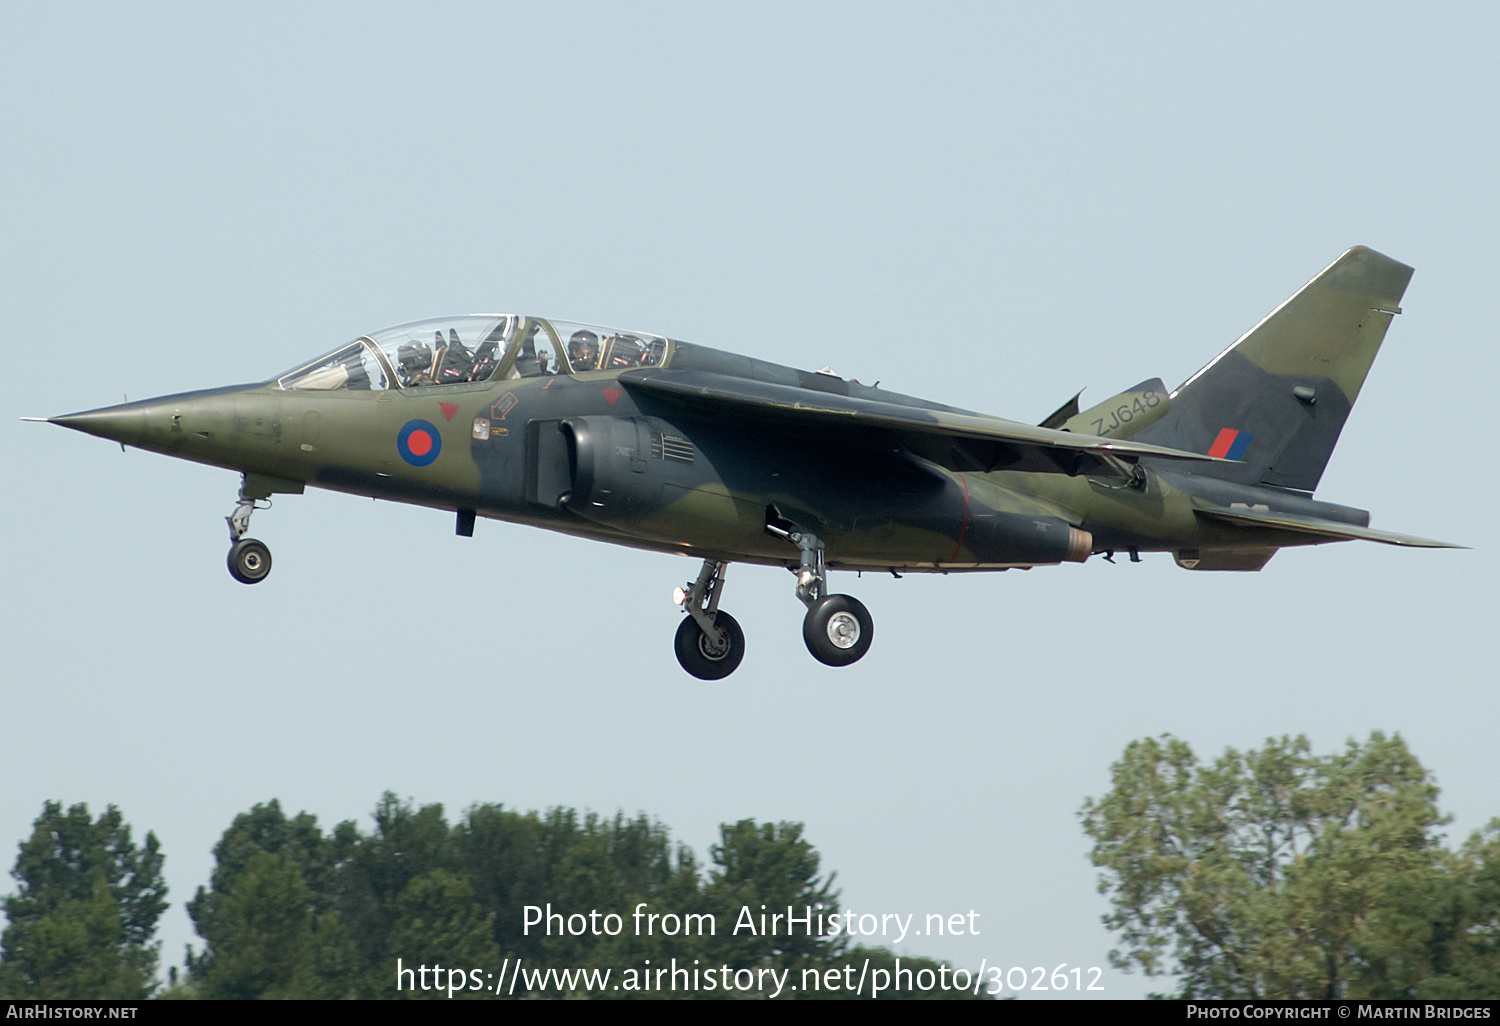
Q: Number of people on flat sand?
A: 0